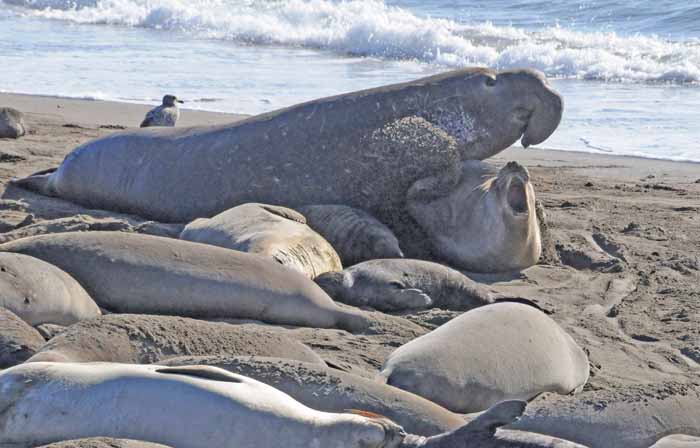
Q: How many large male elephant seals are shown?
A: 1